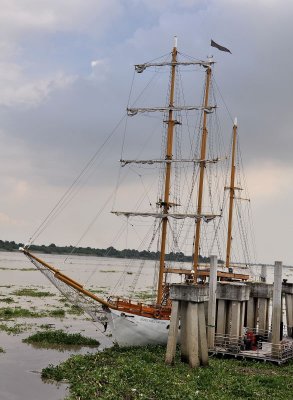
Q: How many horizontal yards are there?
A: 4